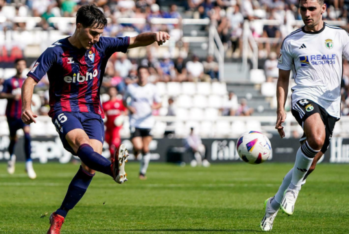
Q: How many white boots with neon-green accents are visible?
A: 2